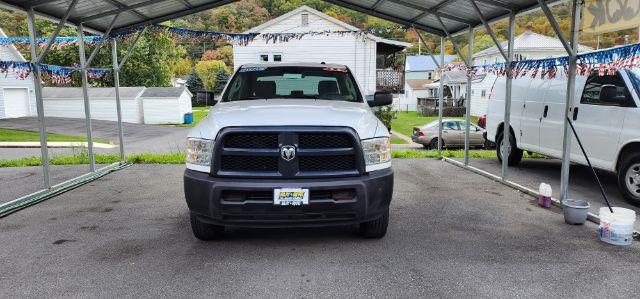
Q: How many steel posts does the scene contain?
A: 7